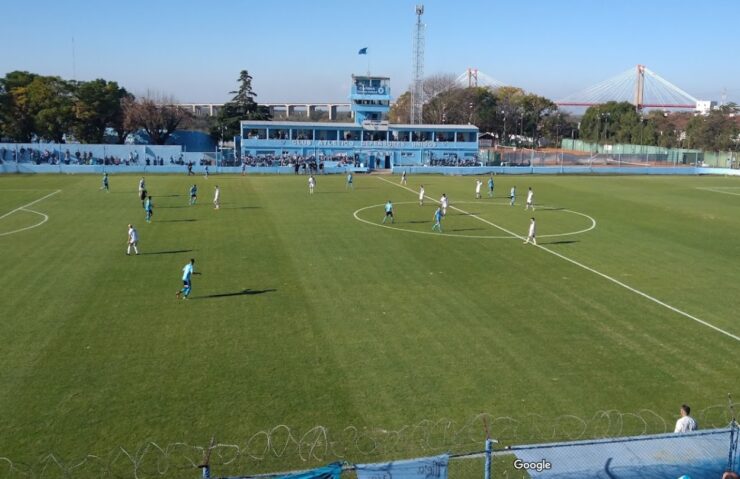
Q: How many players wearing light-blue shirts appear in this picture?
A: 9